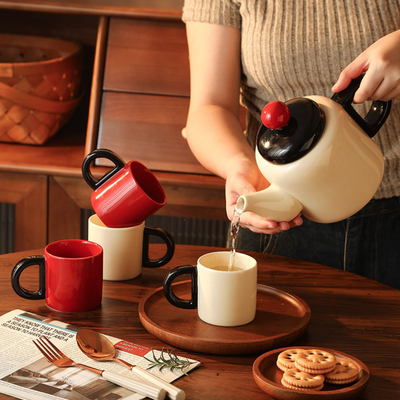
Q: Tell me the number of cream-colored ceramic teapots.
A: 1